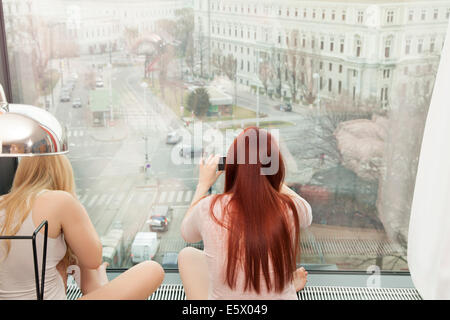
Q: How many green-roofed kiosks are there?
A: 1